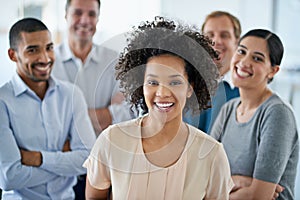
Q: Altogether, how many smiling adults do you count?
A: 5